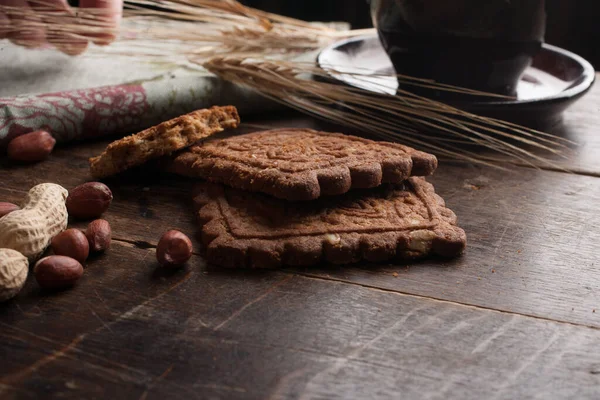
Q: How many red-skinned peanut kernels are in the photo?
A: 7